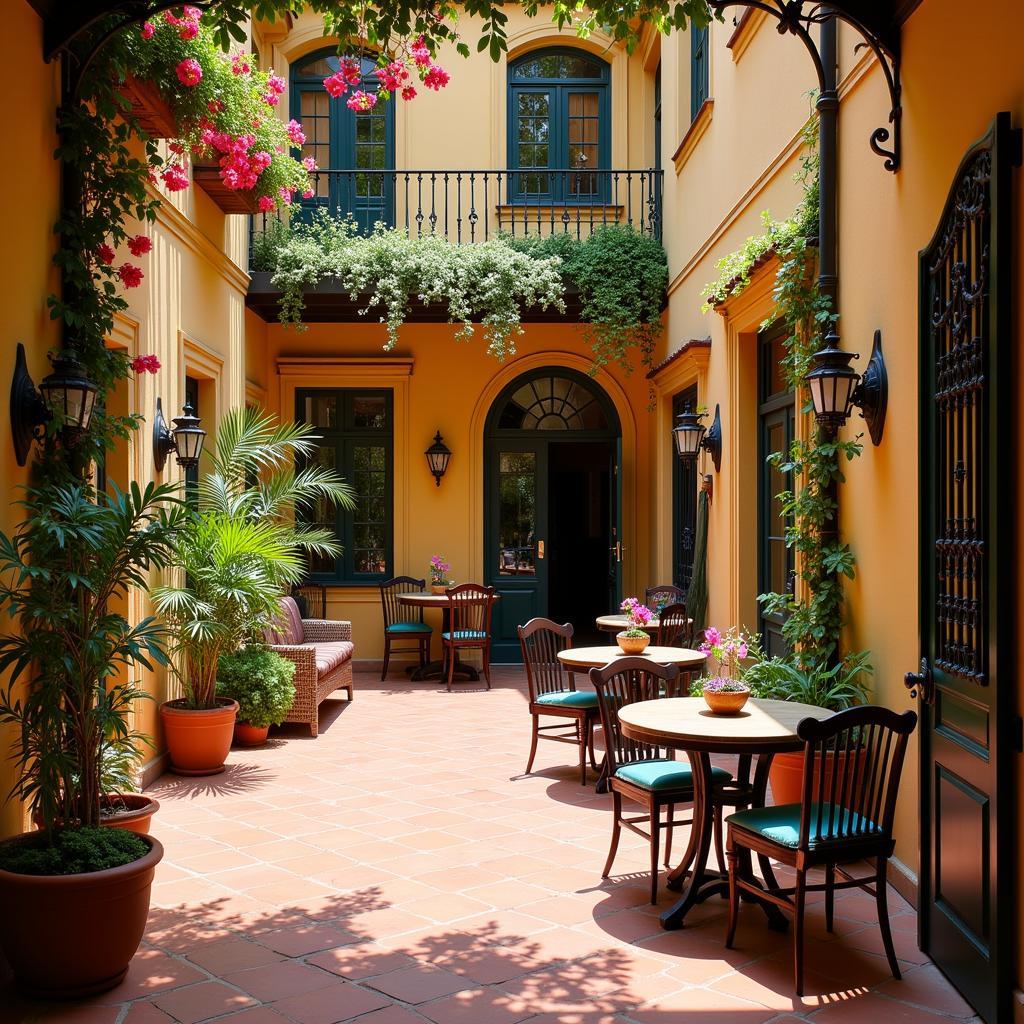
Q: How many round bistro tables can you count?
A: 4